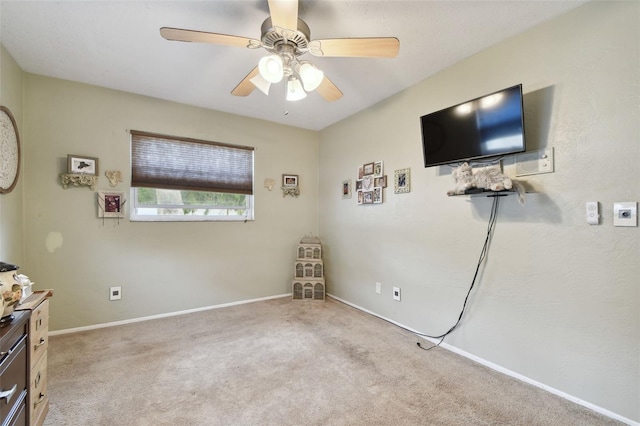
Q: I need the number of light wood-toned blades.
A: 5